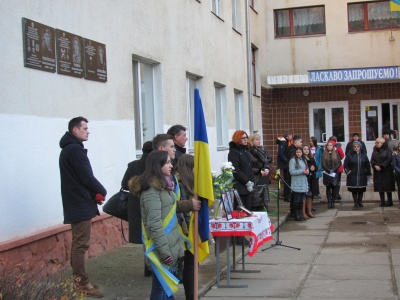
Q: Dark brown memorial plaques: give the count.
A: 3